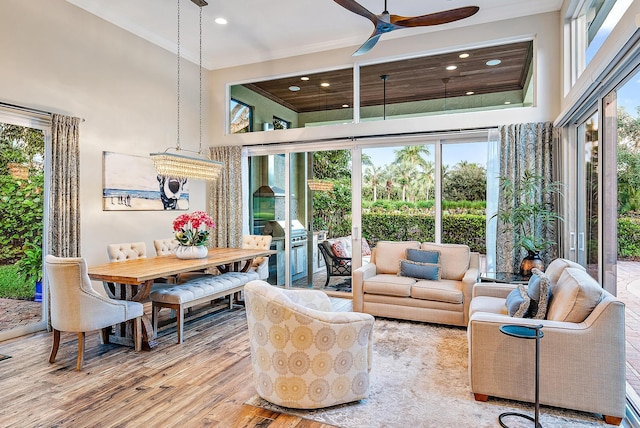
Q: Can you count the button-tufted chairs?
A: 3